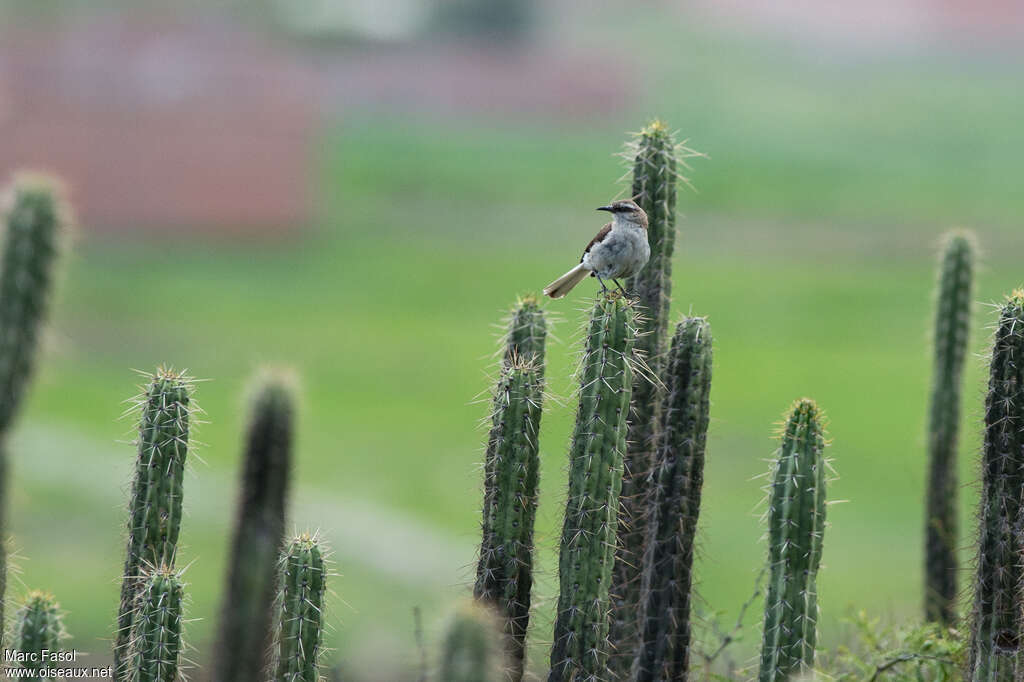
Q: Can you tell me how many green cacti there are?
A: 15